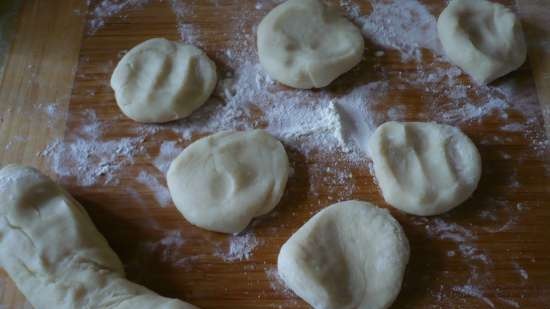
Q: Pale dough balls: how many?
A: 6